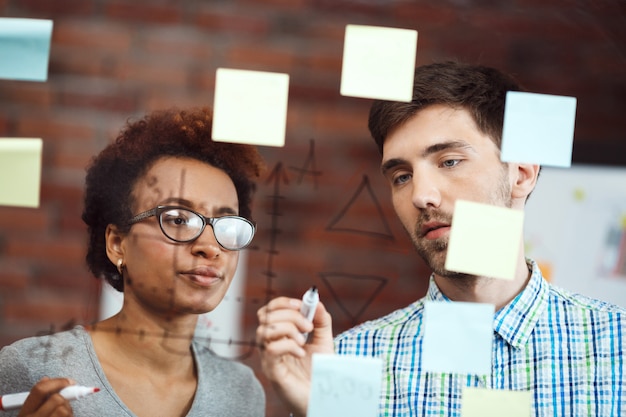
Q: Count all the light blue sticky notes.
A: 4